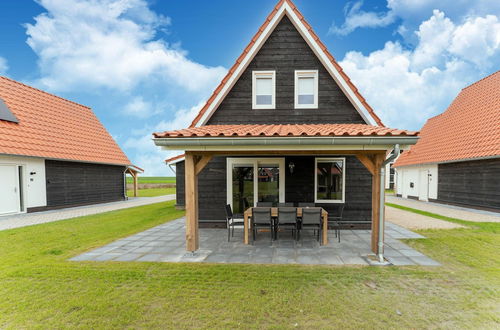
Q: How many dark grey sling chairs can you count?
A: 8